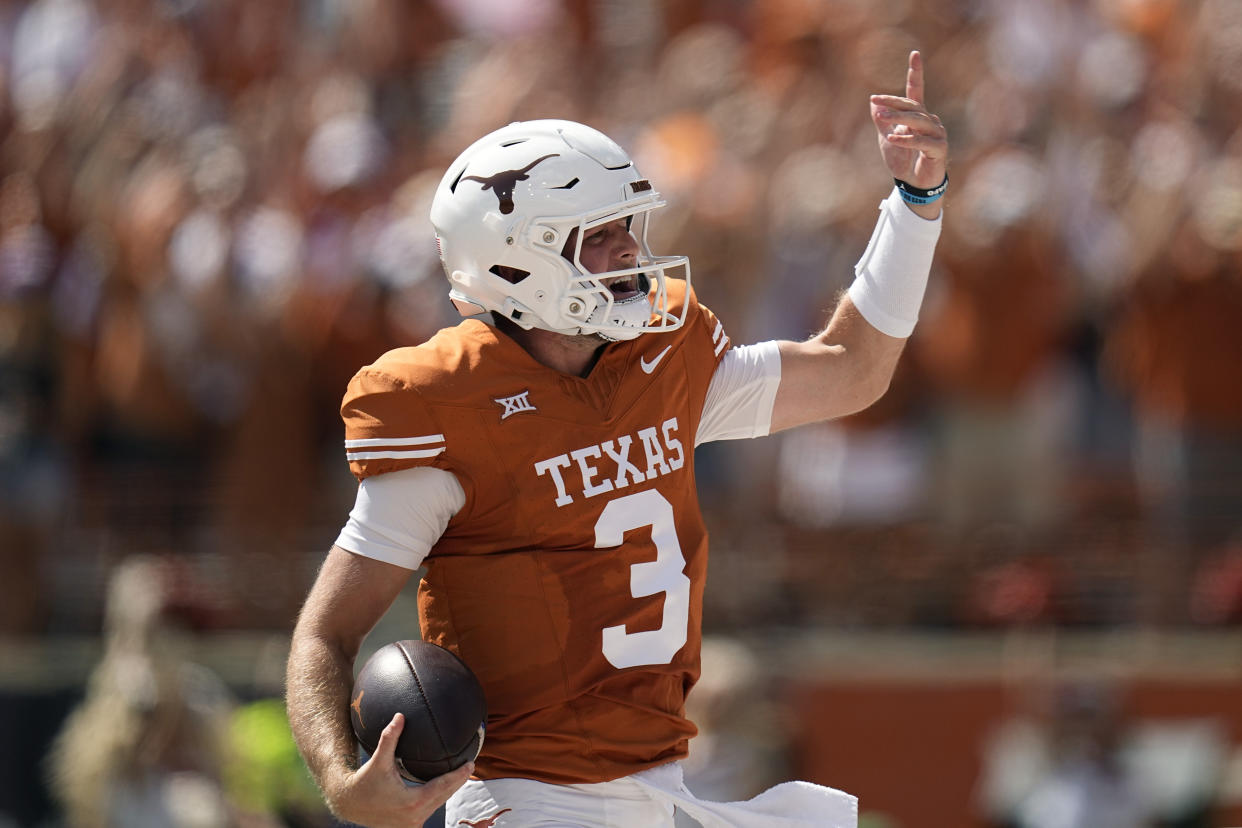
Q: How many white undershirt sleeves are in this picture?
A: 2